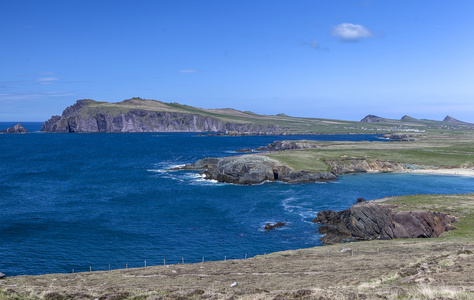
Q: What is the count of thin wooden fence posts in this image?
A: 14